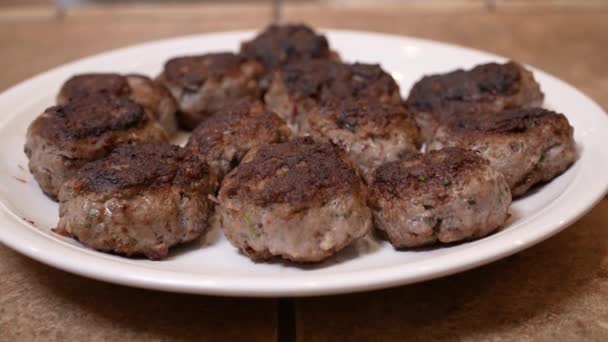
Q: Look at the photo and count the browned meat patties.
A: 12